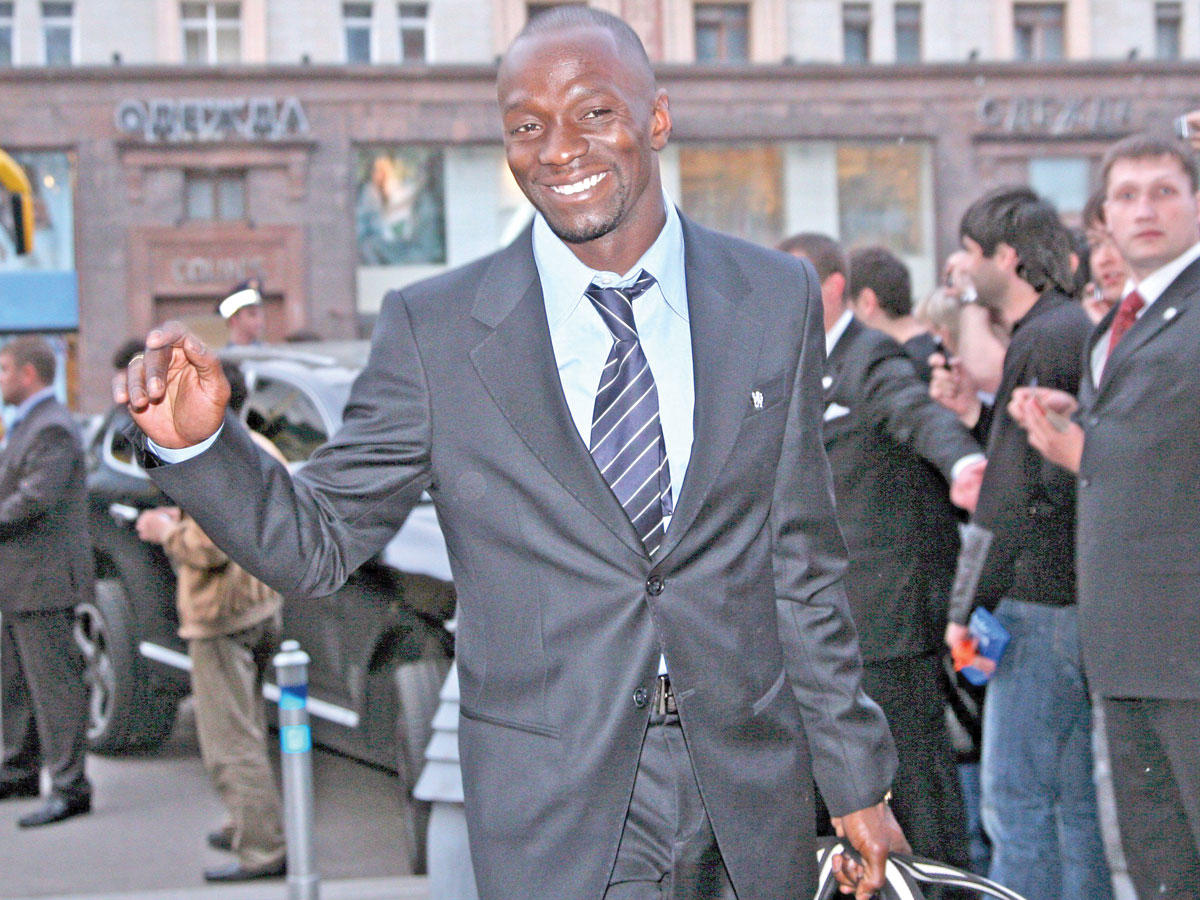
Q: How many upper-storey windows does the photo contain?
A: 11